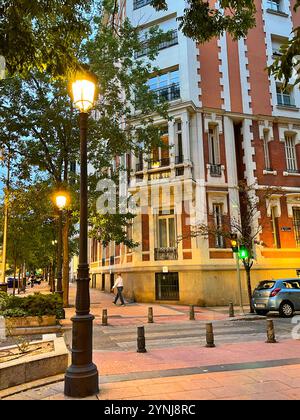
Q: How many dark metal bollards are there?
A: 7